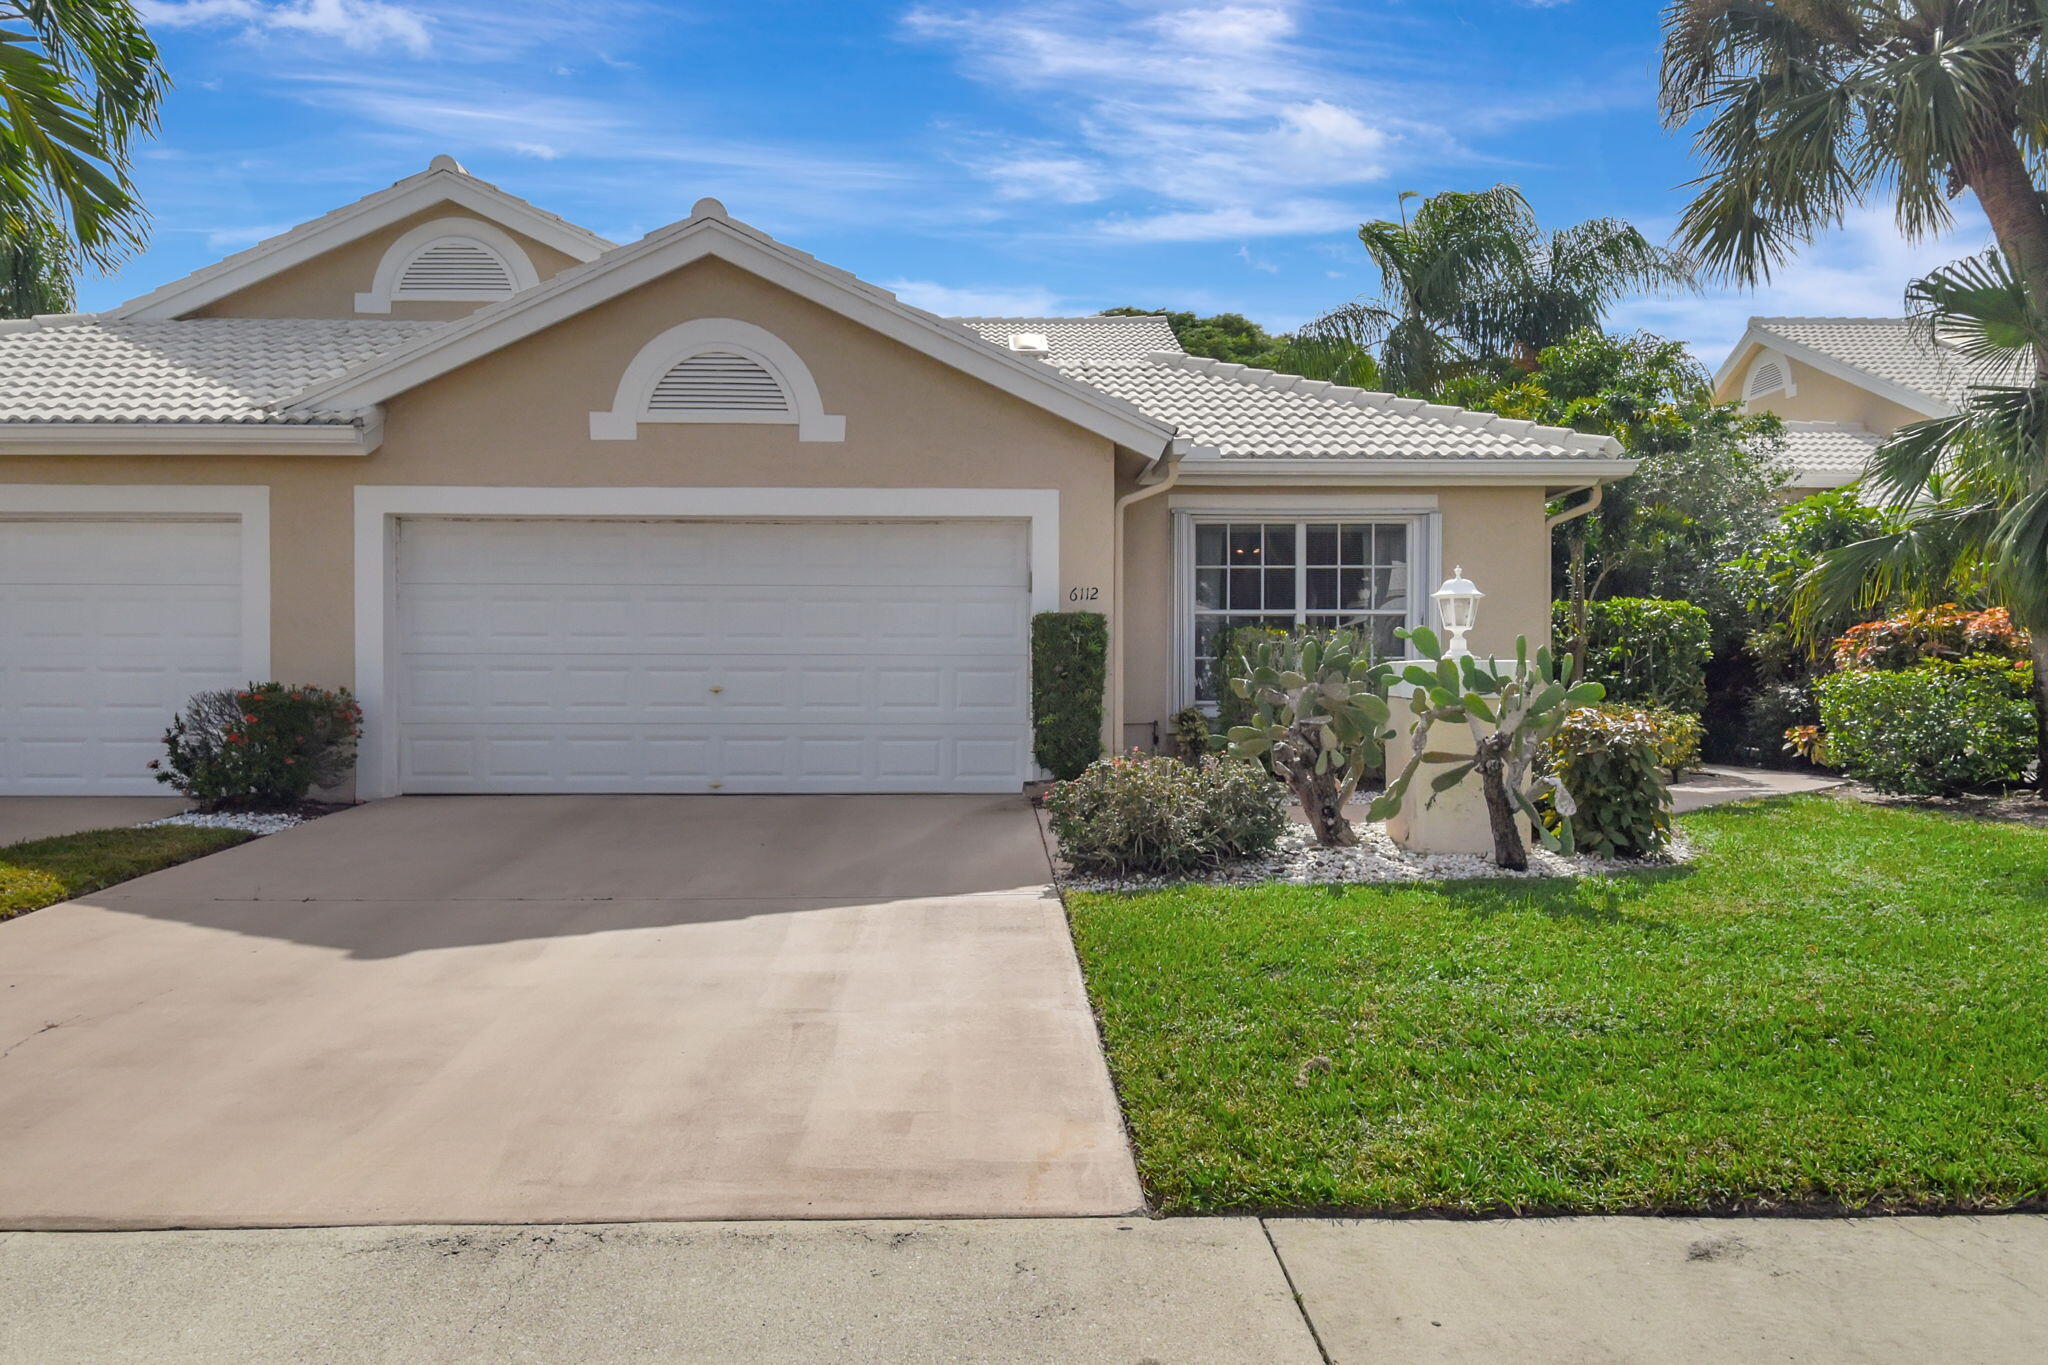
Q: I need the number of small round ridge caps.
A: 2